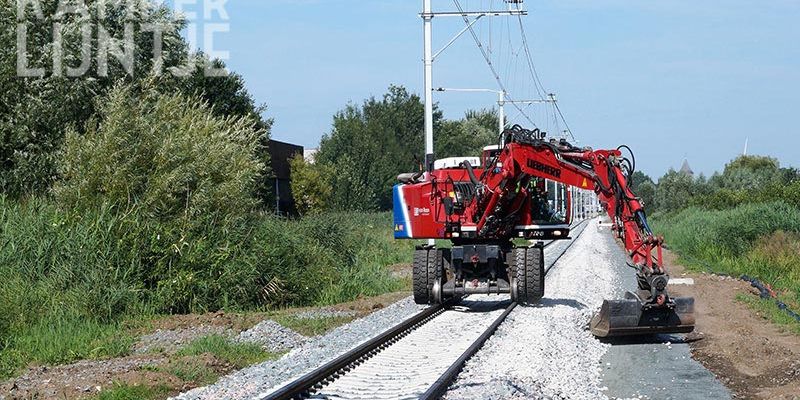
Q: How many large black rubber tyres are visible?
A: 4